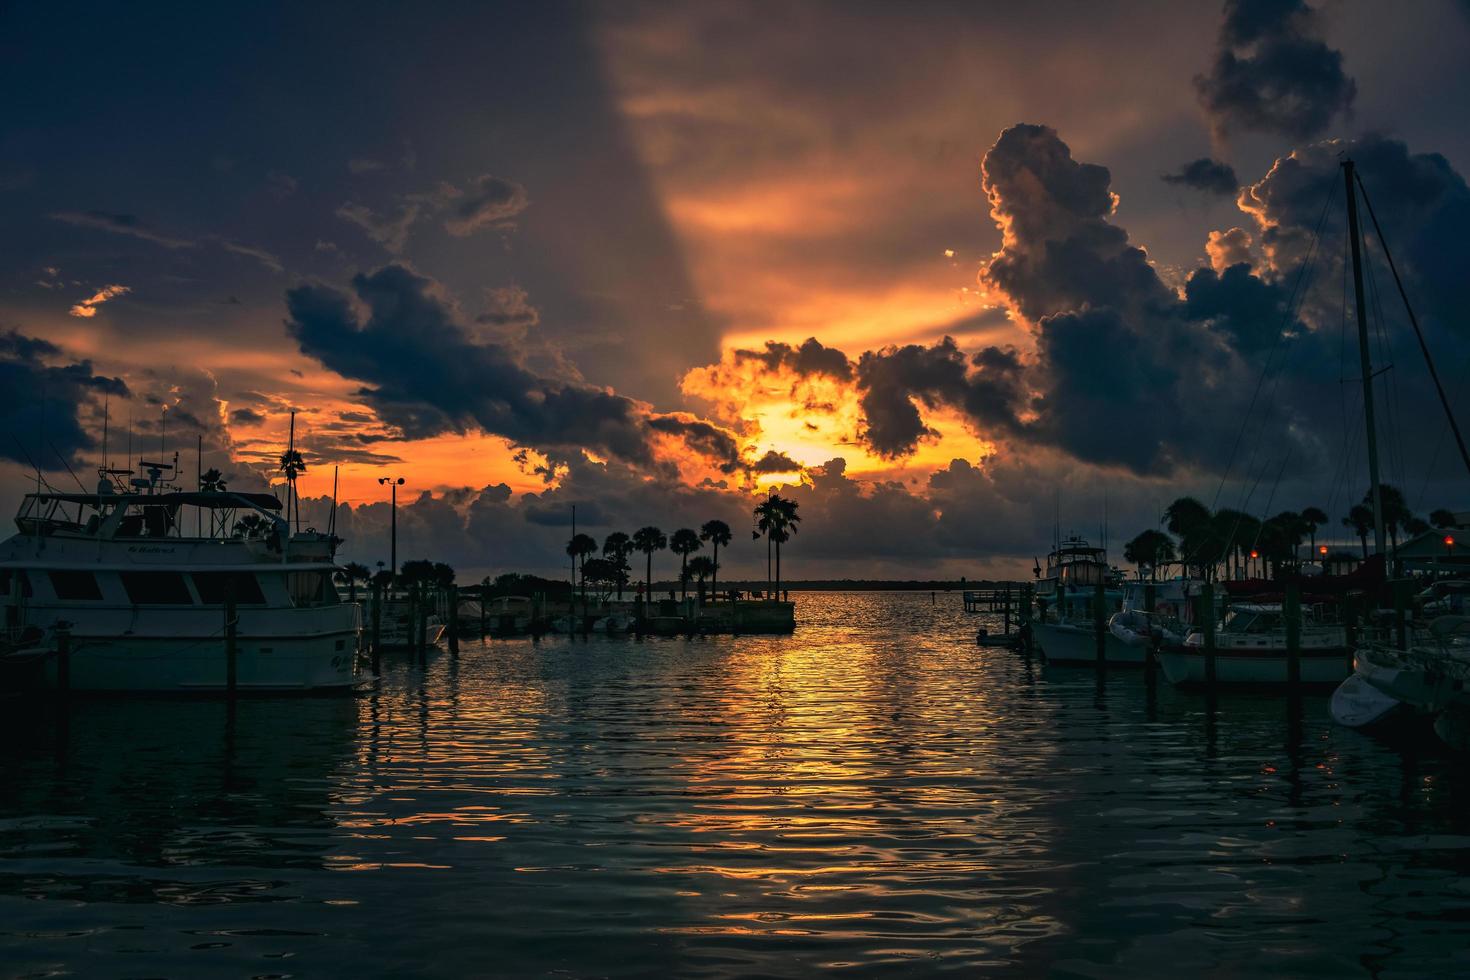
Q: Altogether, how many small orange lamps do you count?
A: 3